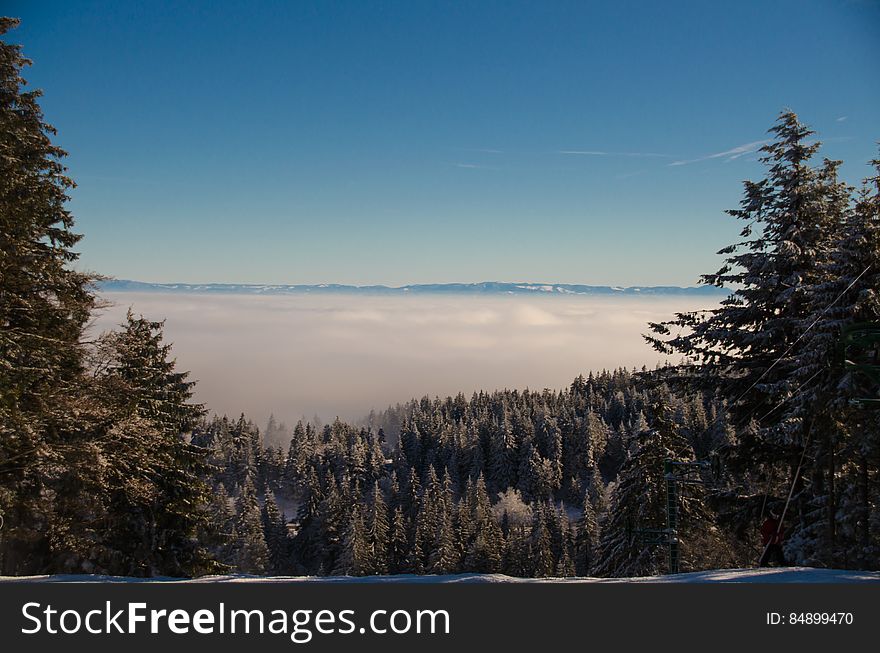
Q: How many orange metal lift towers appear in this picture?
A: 0